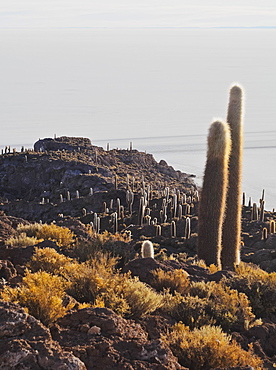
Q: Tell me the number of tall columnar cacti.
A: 2